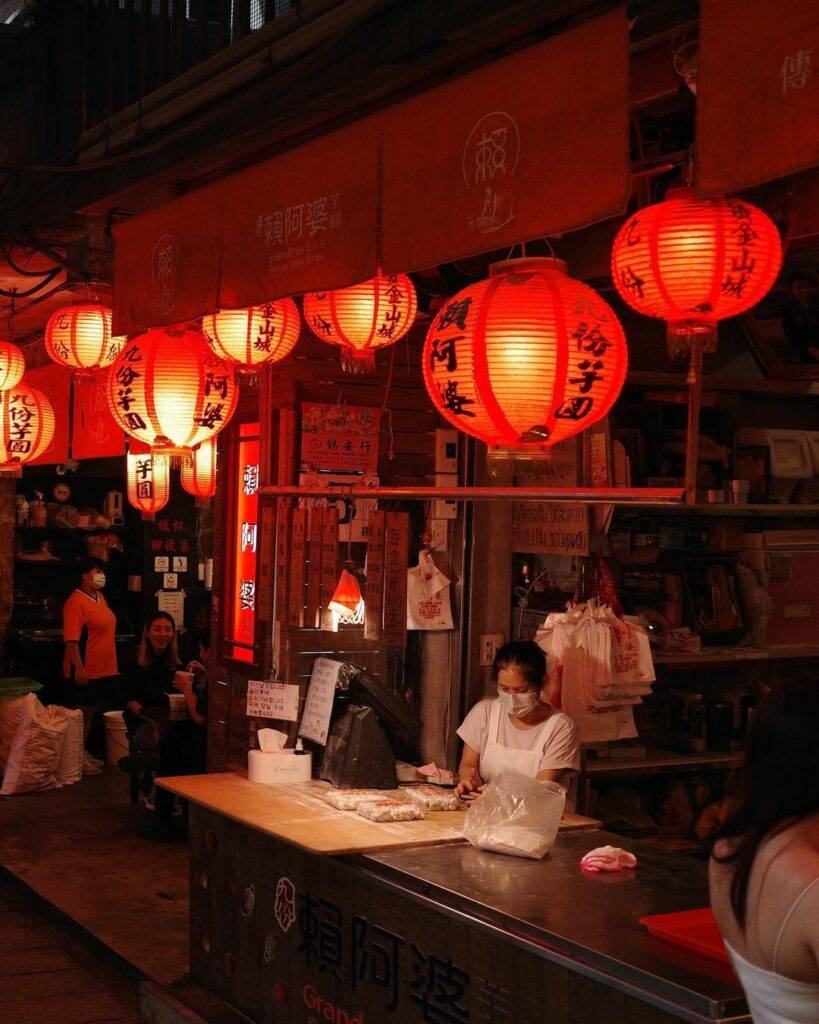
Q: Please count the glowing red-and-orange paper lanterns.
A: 10